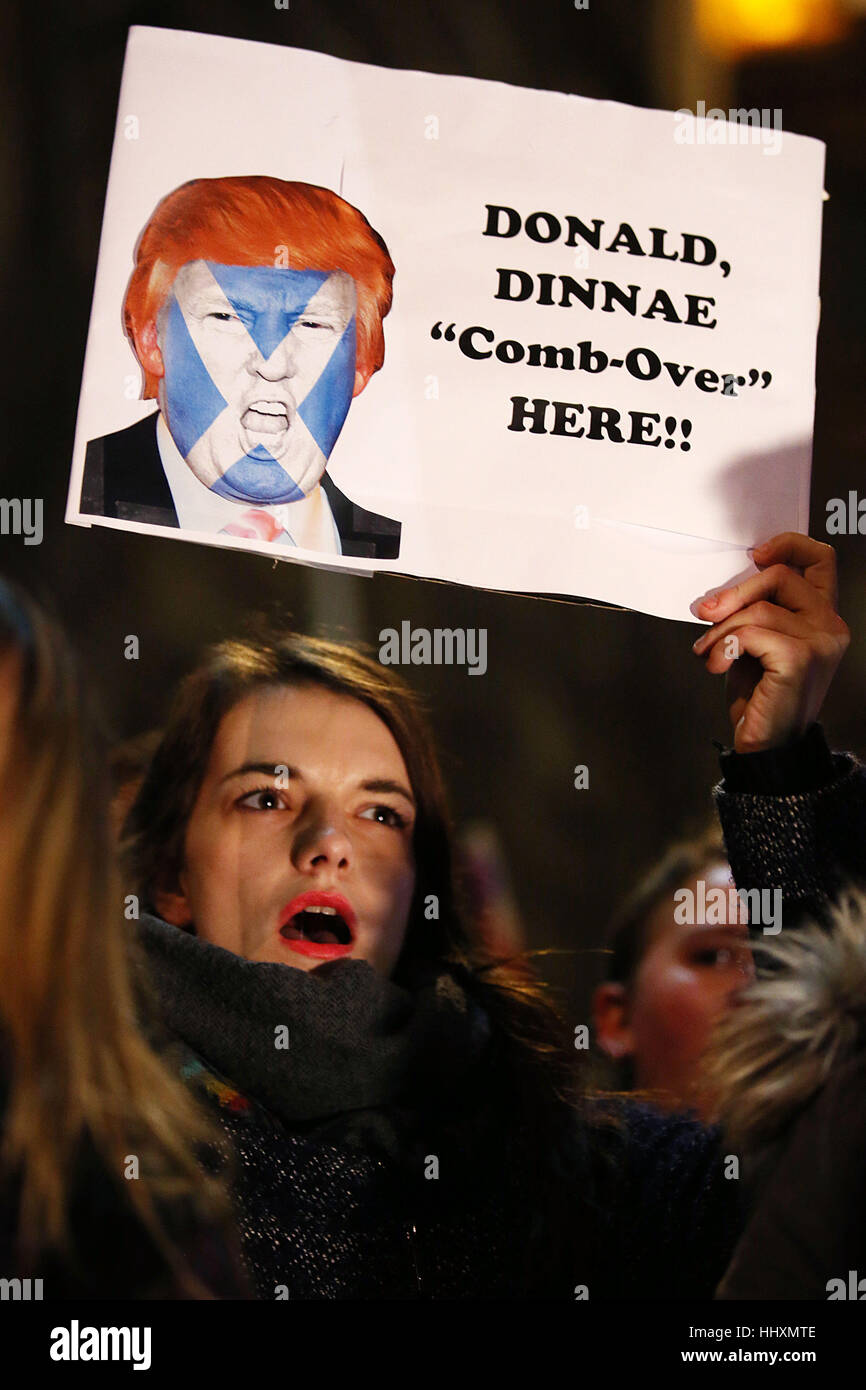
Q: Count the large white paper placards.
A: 1